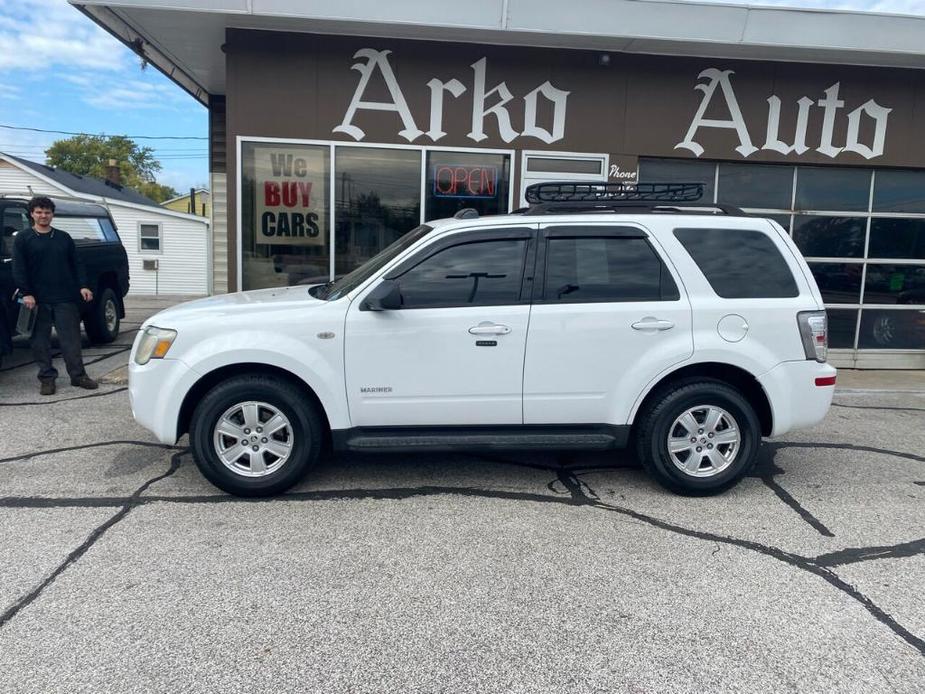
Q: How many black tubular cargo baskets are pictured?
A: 1